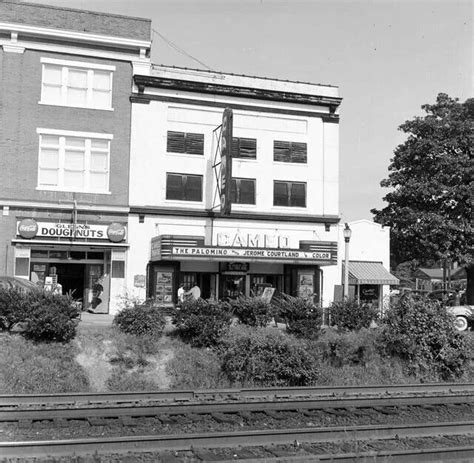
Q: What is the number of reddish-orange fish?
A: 0